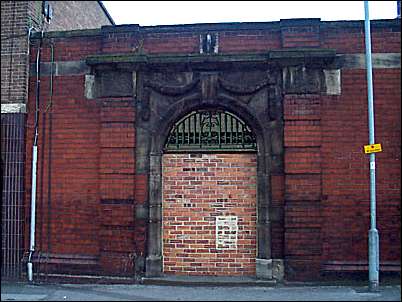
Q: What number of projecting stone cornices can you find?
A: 1